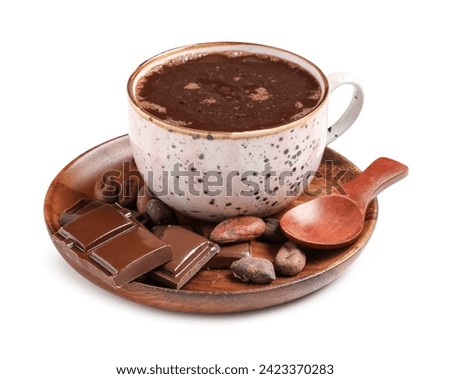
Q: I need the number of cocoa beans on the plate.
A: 8